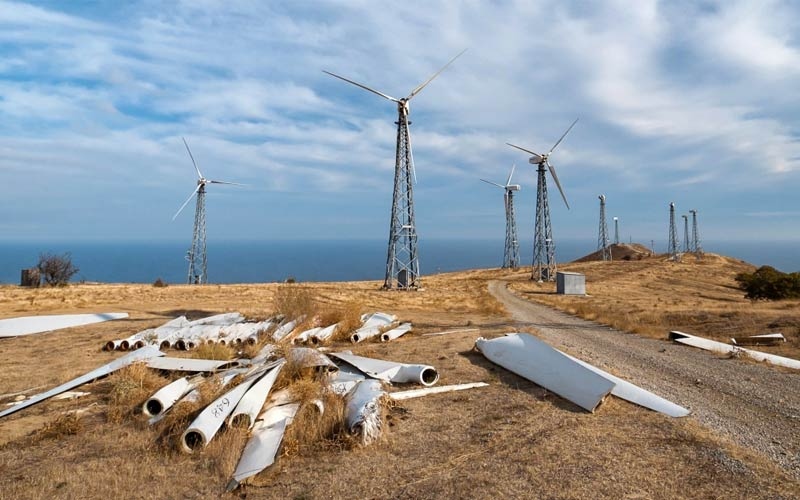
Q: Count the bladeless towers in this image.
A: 5